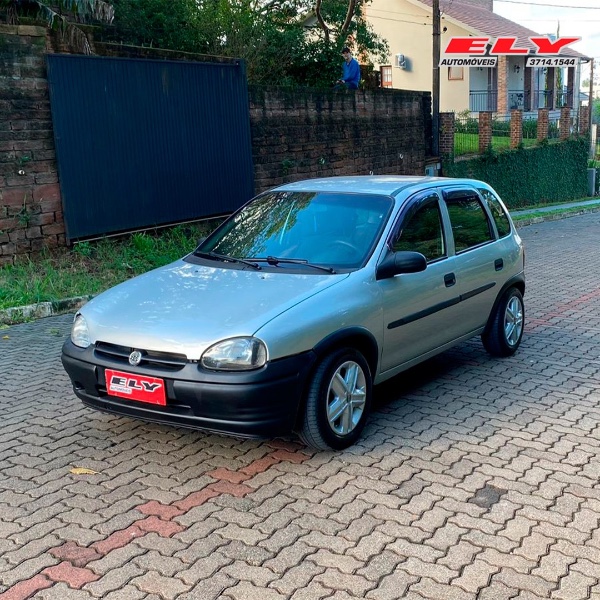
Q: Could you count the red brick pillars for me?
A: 6